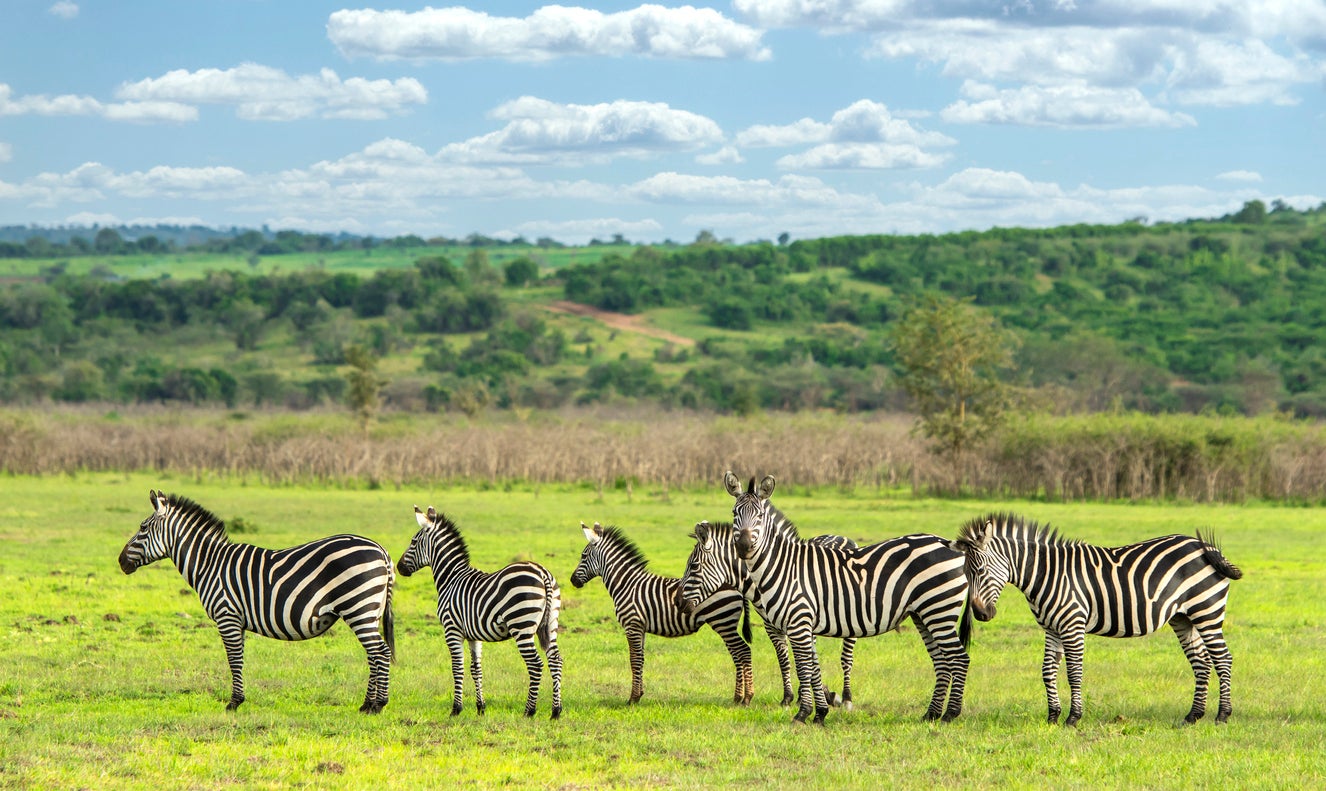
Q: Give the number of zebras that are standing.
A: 6